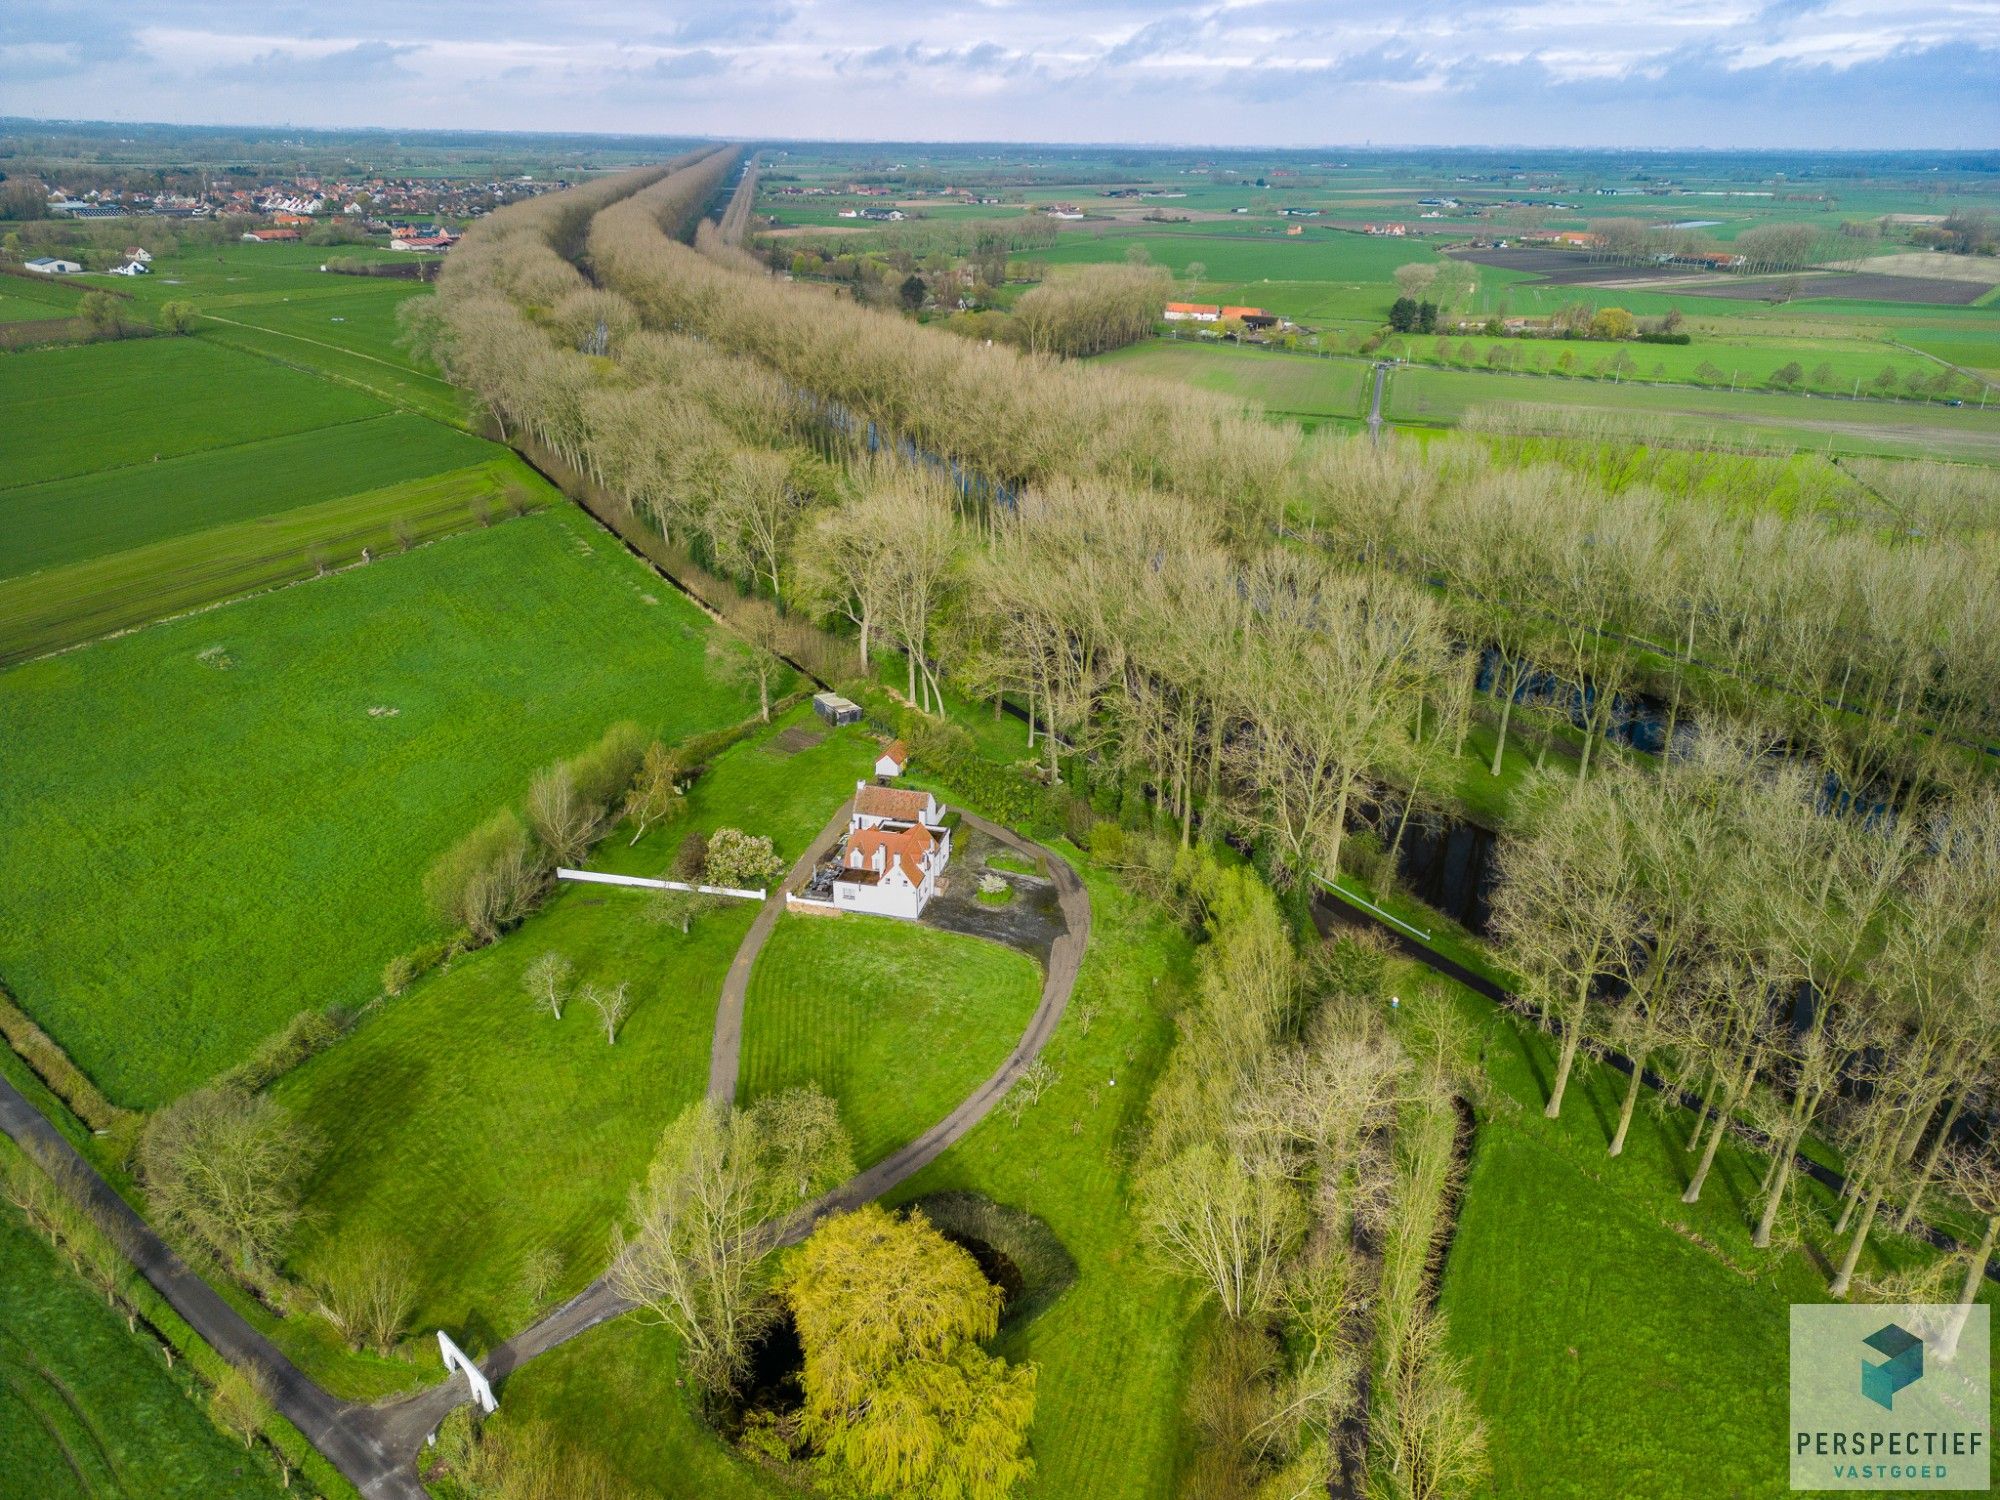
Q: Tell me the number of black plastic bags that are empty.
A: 0